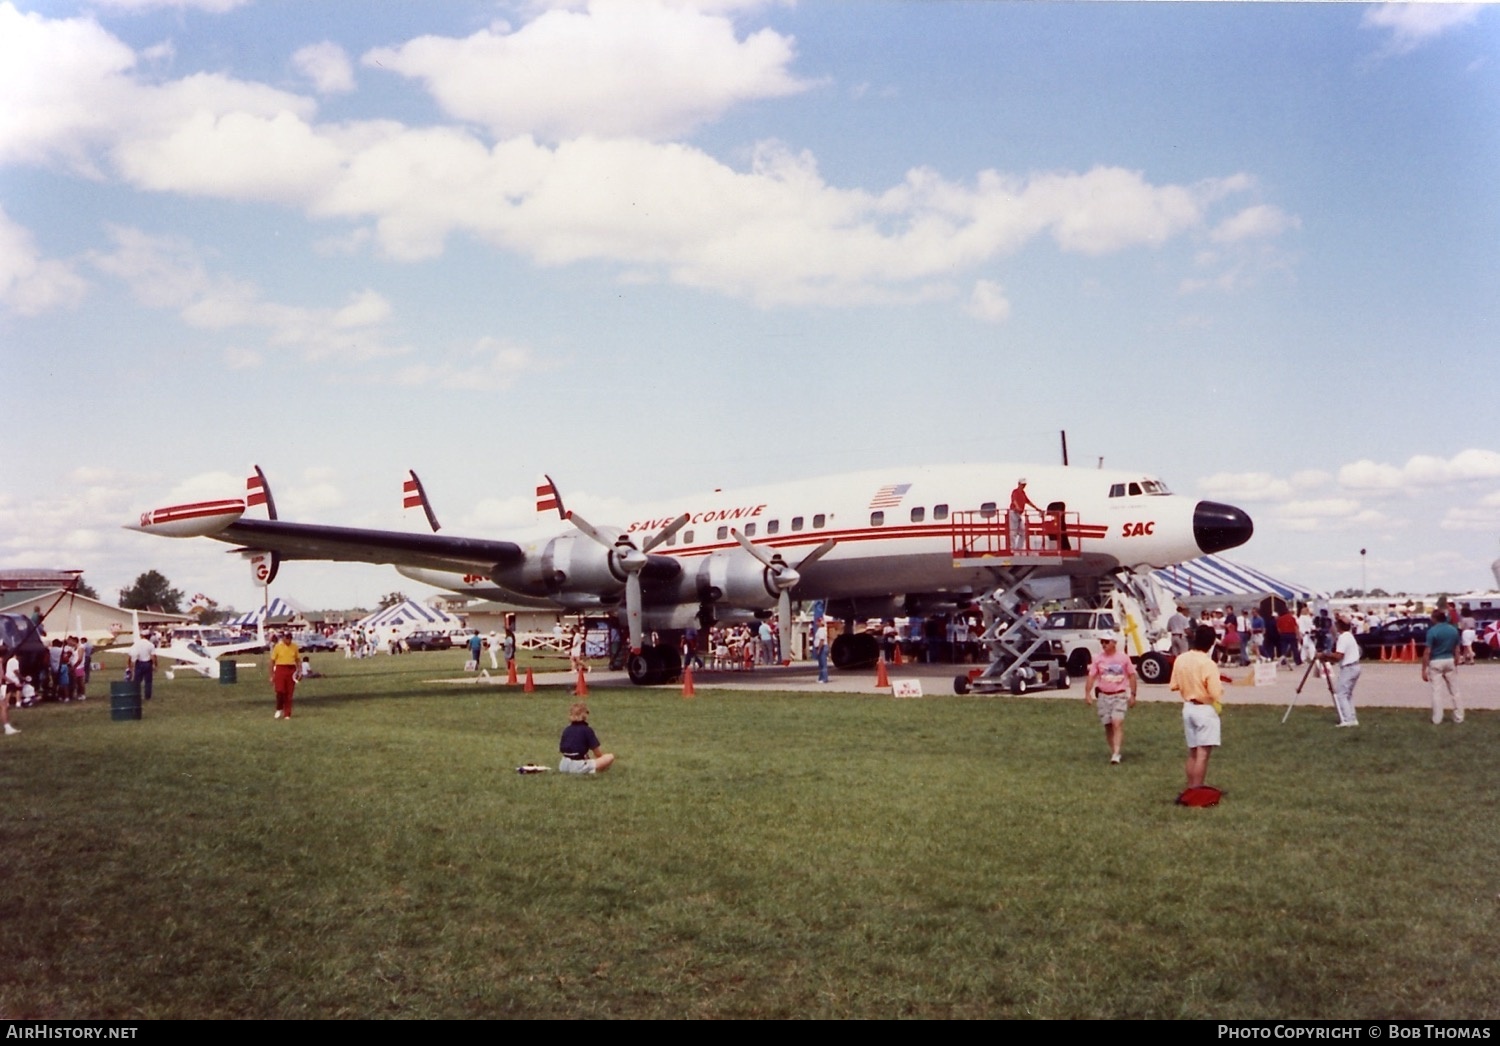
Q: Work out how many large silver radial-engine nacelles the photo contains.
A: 2